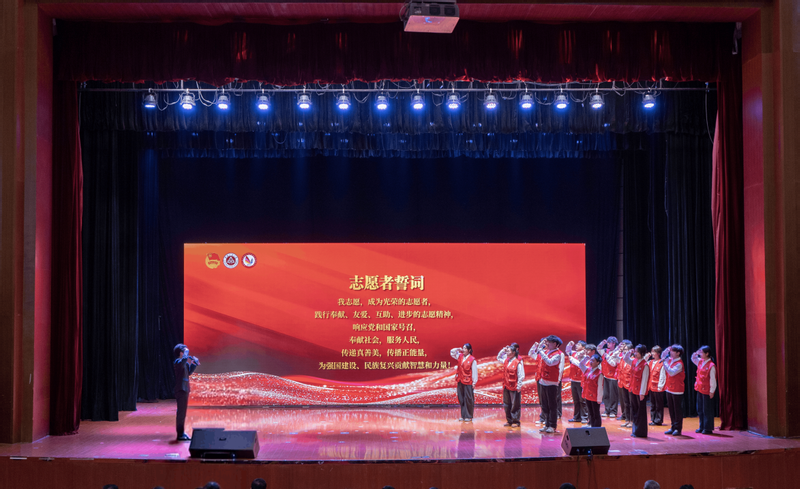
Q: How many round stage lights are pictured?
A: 14